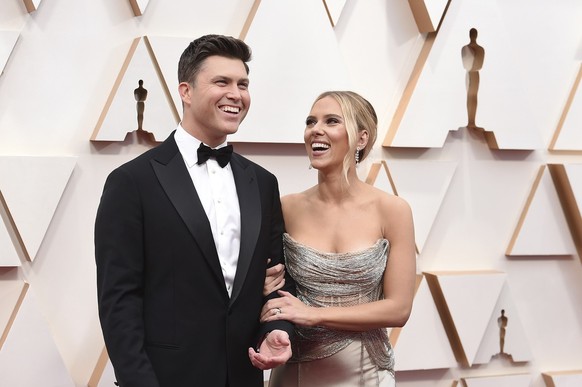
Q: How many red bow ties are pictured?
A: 0